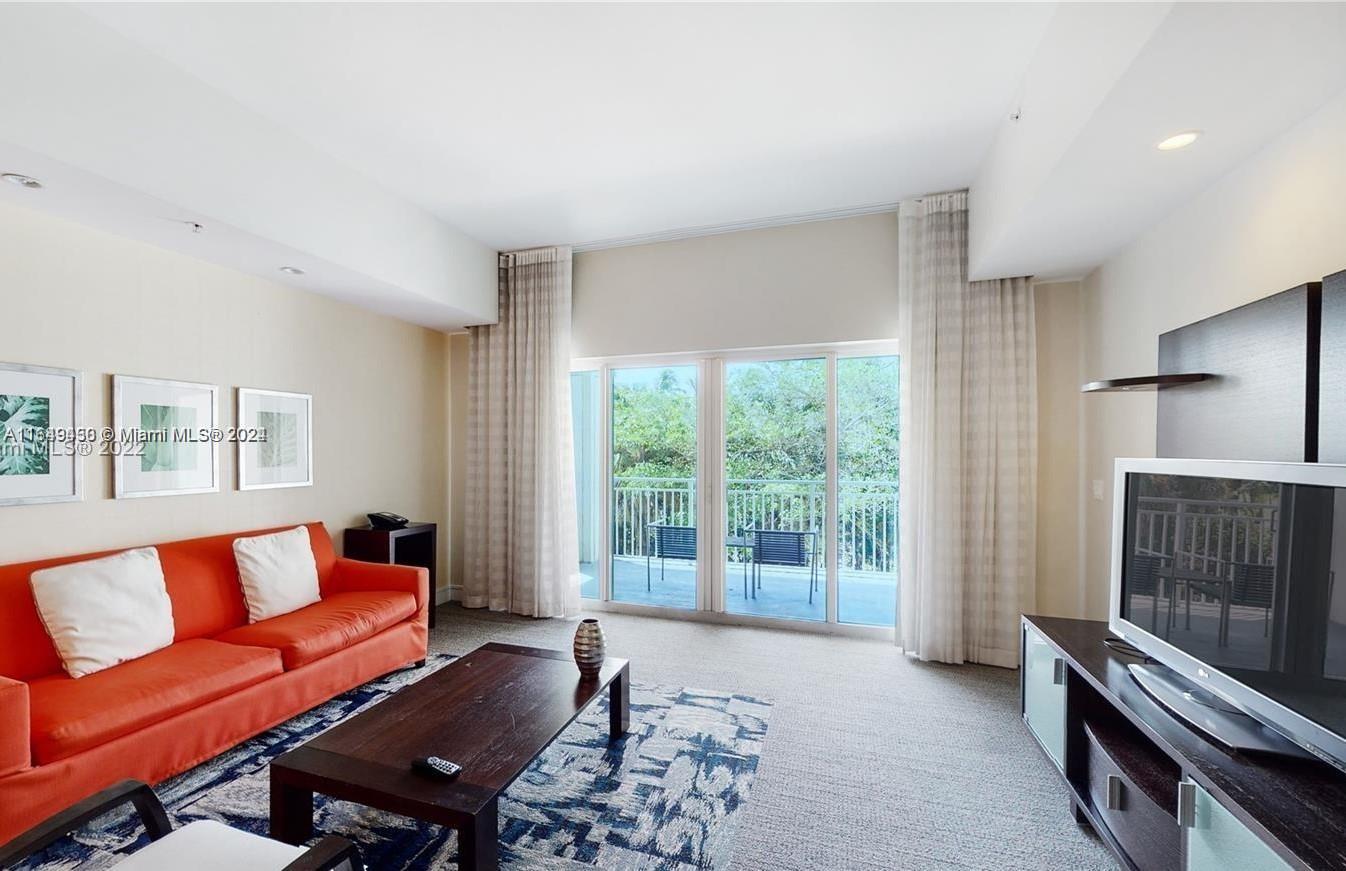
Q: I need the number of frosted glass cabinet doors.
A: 2